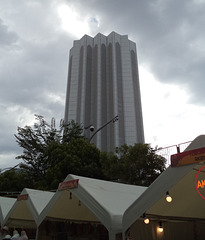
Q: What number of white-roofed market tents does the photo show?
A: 4